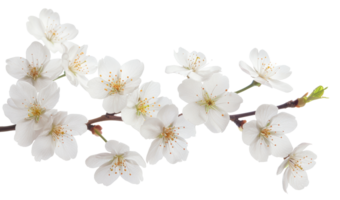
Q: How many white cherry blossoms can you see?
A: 14